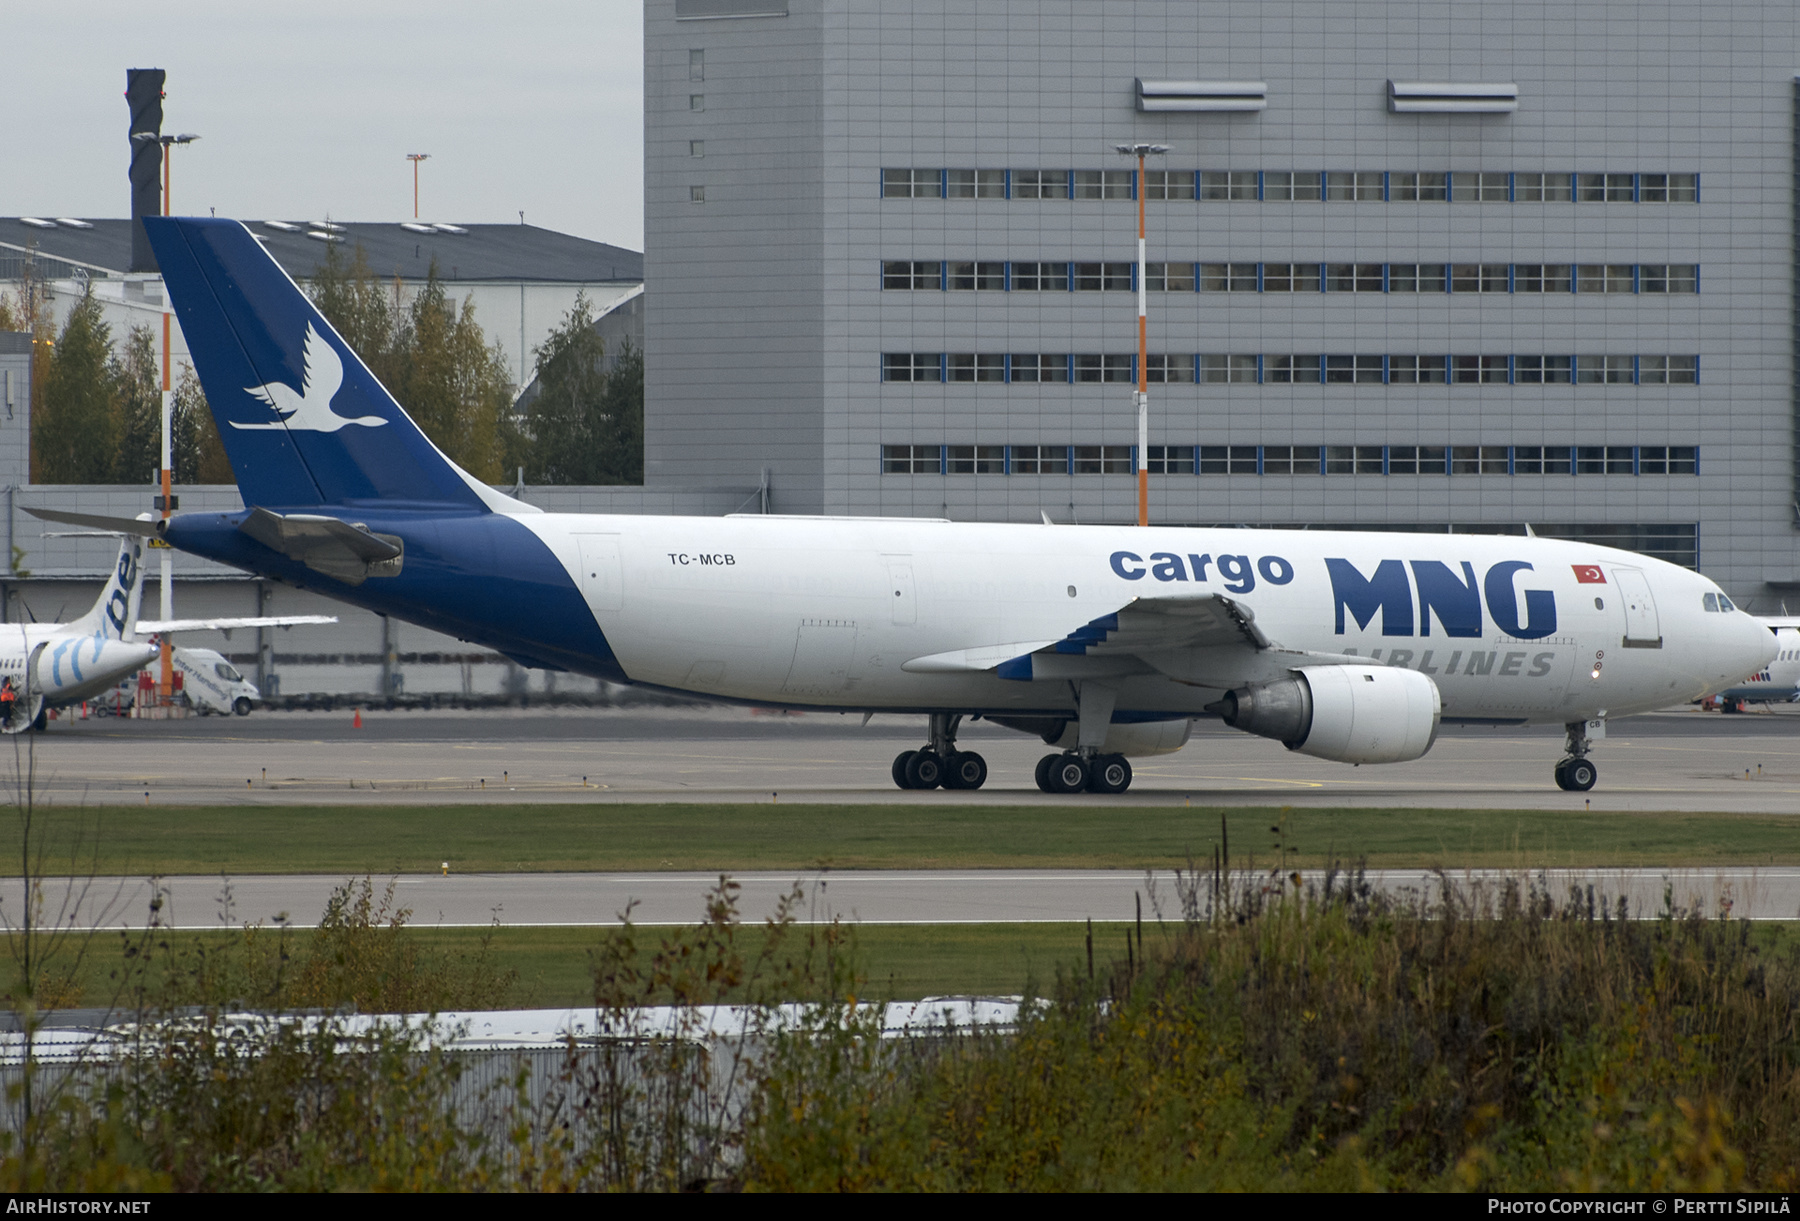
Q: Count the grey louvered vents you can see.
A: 2